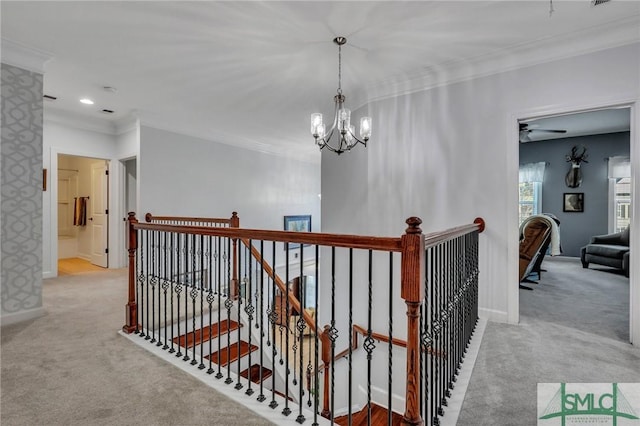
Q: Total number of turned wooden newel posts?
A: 4